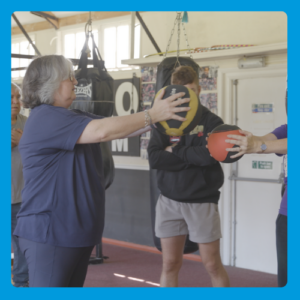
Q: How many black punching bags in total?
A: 2